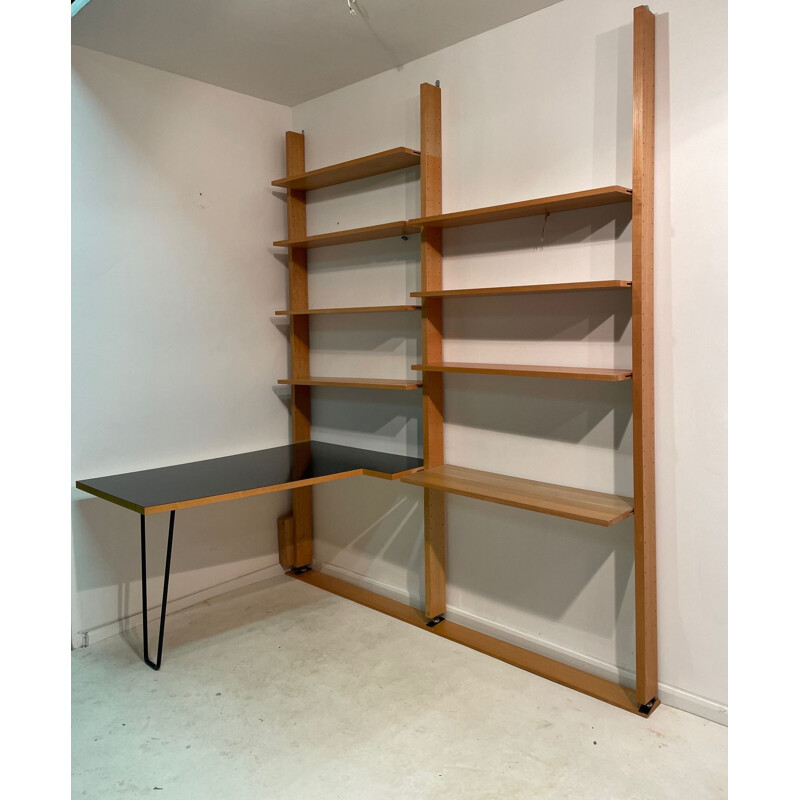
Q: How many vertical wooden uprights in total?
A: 3